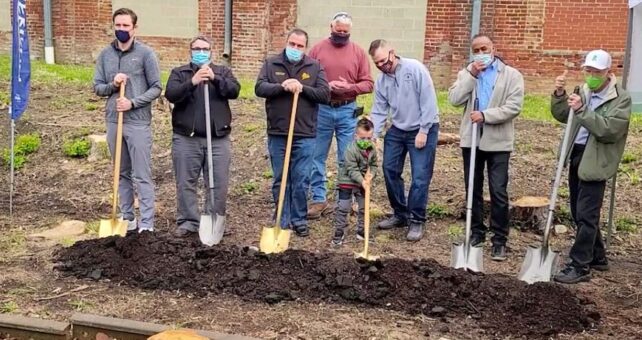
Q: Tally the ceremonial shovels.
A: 6